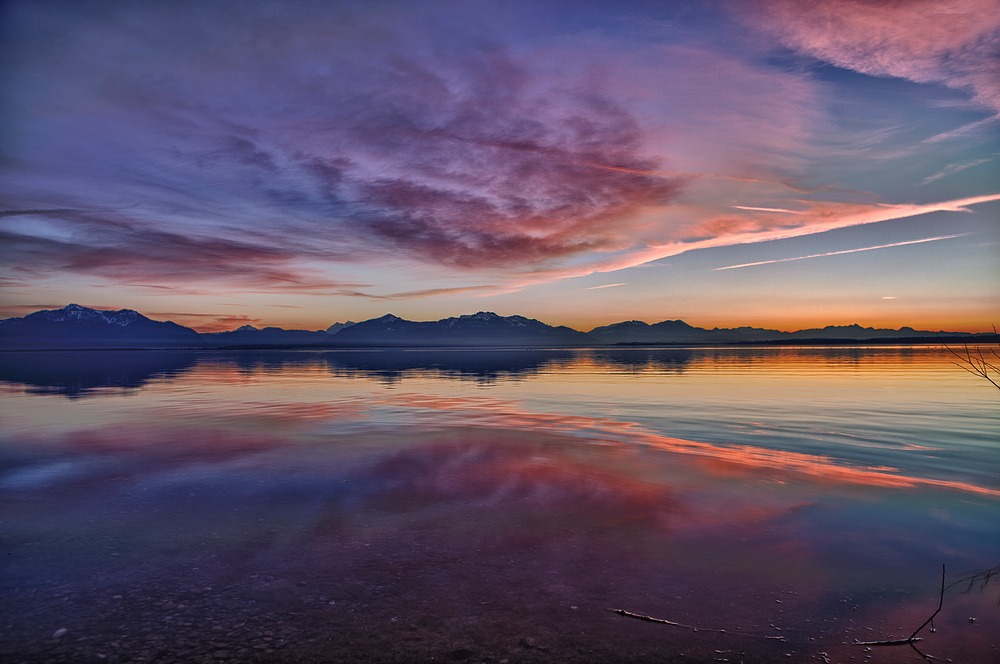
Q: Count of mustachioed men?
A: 0